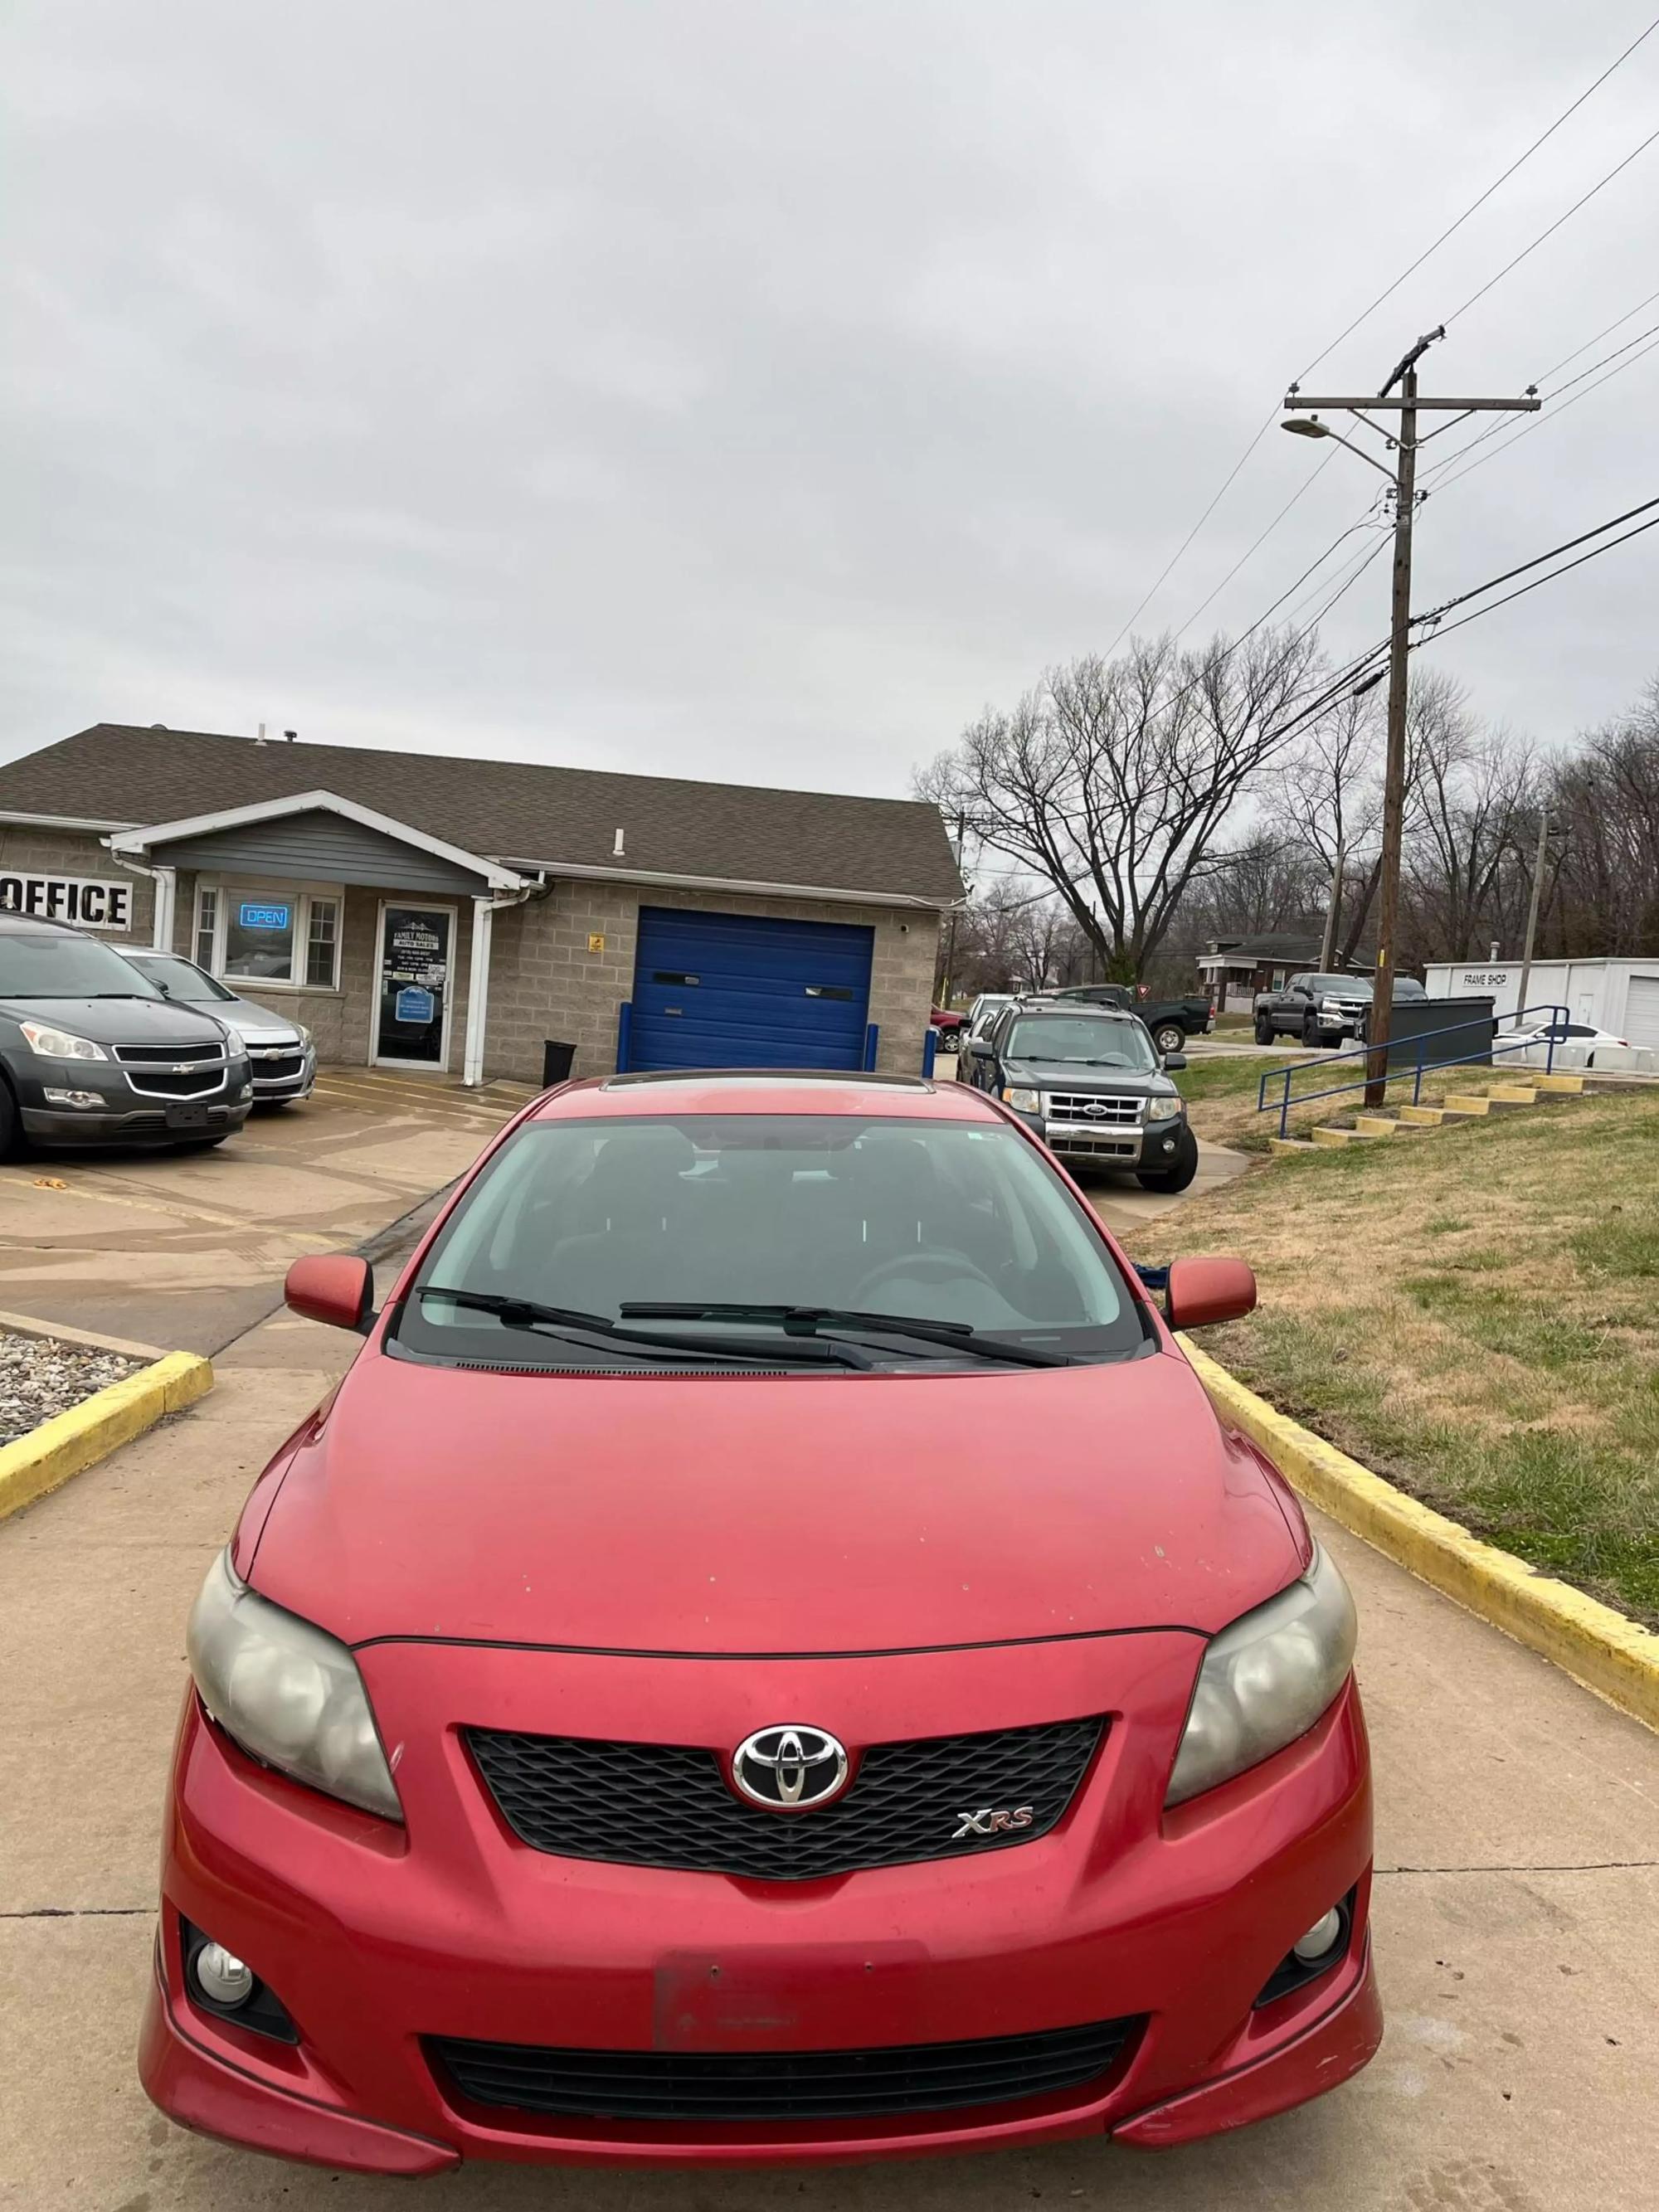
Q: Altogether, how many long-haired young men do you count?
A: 0